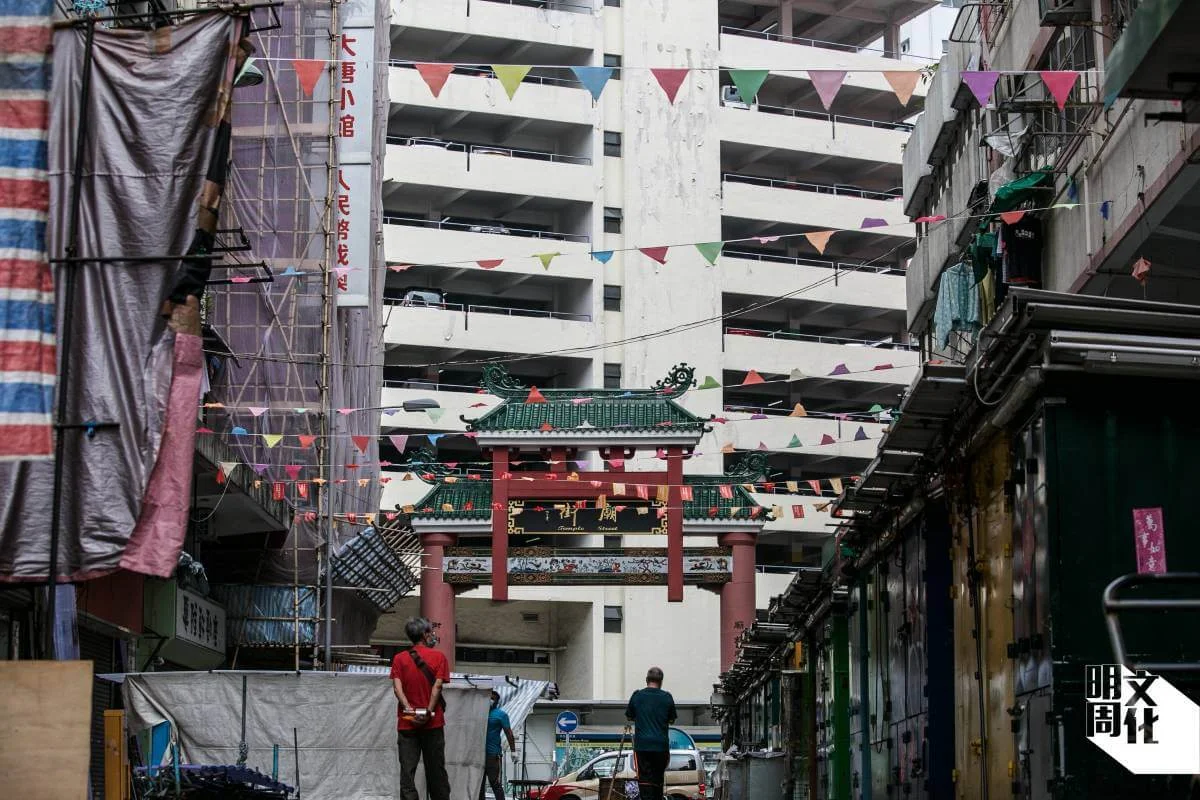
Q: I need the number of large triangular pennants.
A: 10